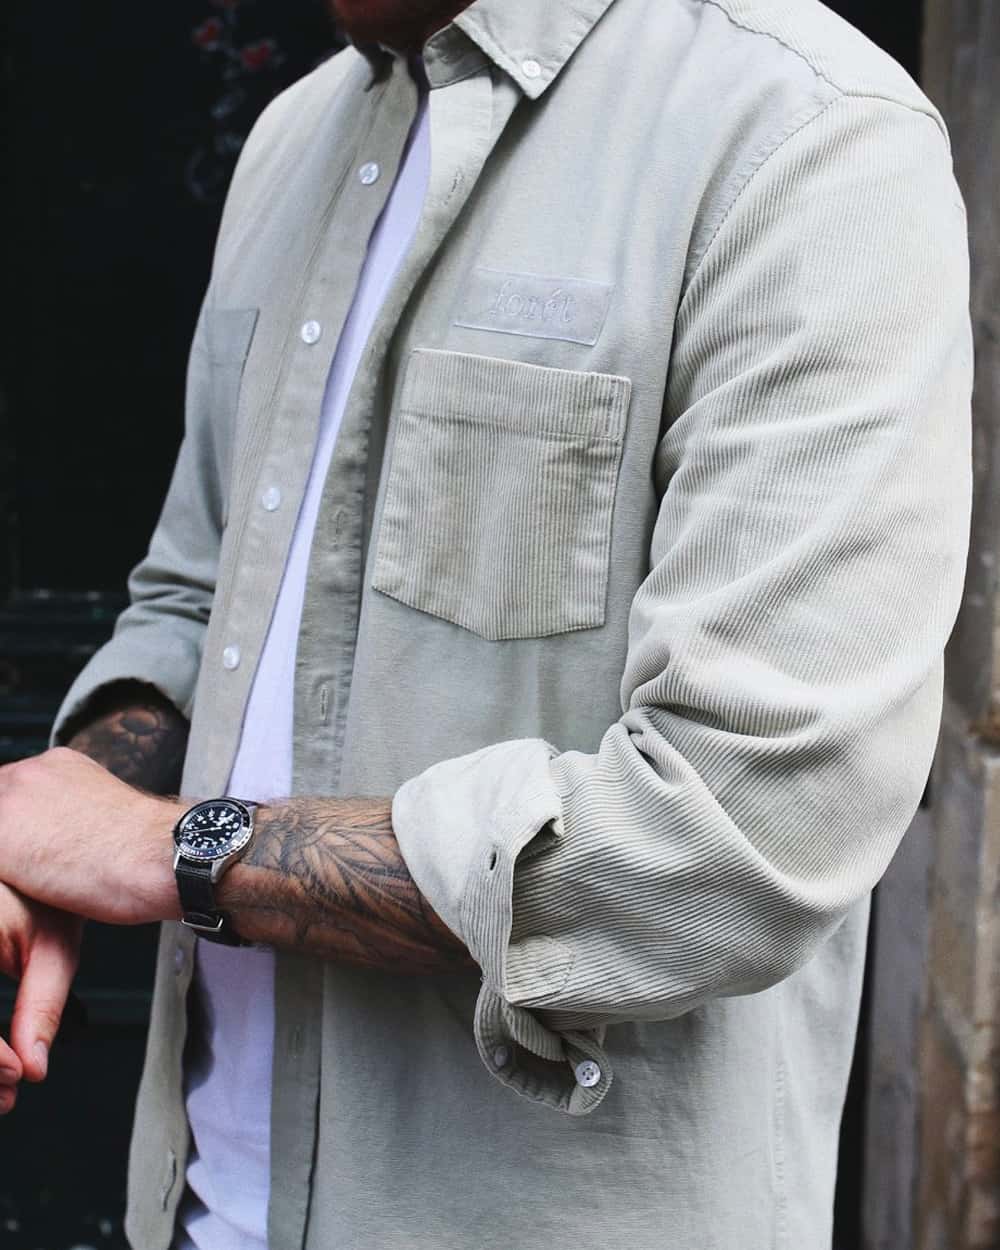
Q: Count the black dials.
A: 1